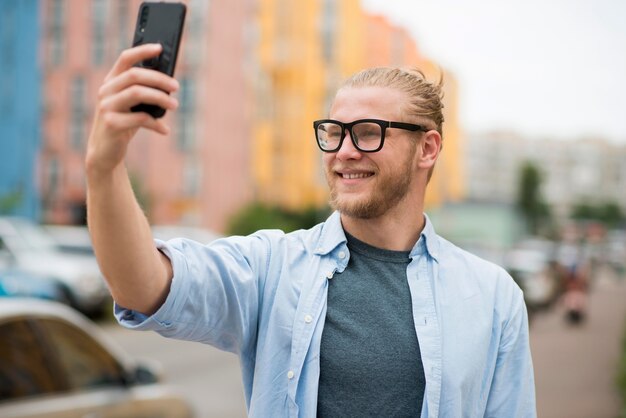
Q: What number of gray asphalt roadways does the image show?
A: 1